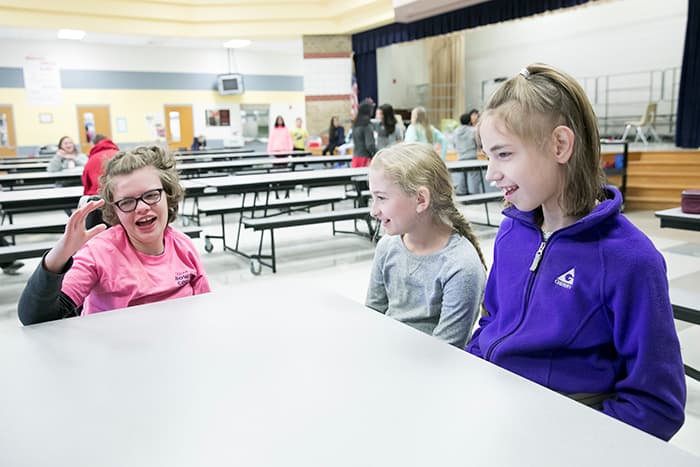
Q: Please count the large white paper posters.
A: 1